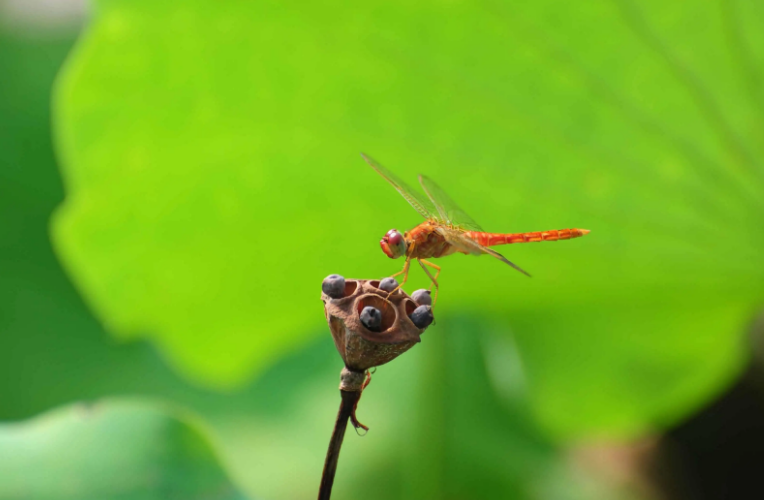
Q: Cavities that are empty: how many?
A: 0